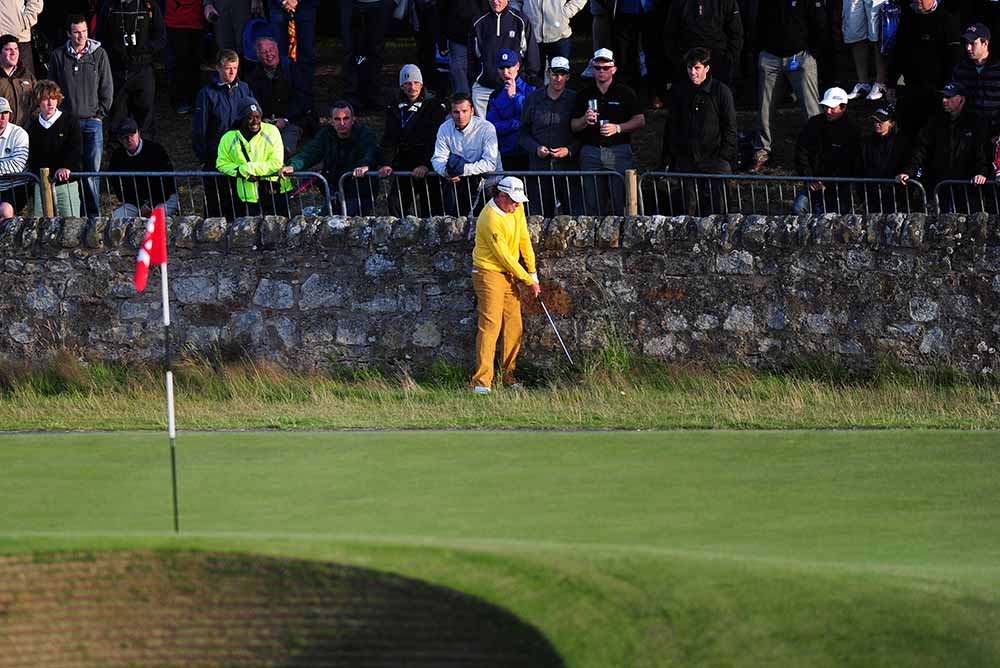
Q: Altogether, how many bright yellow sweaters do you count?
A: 1